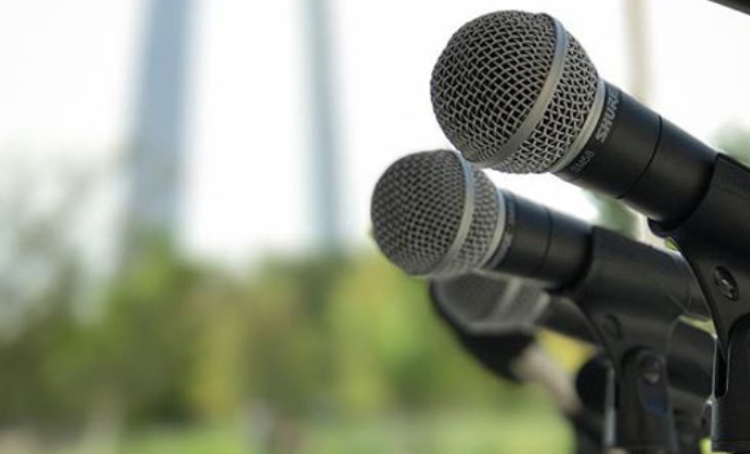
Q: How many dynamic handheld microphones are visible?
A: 3